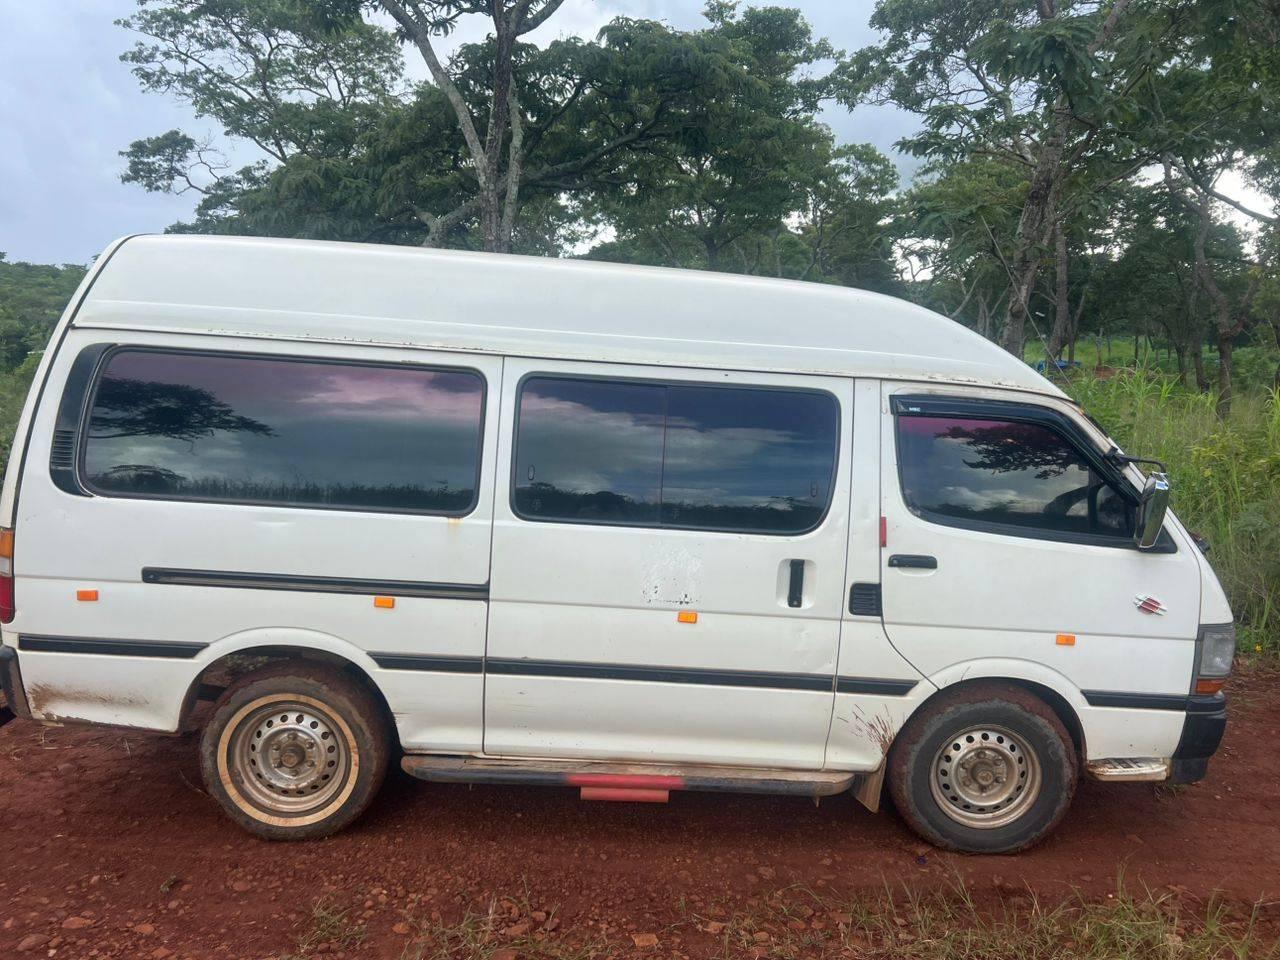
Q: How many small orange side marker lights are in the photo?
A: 4